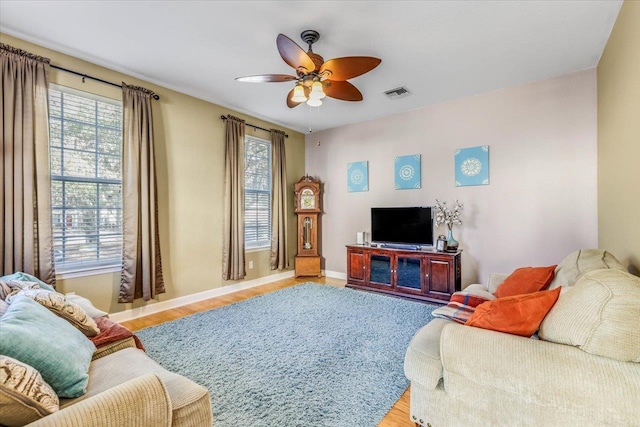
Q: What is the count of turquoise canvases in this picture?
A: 3